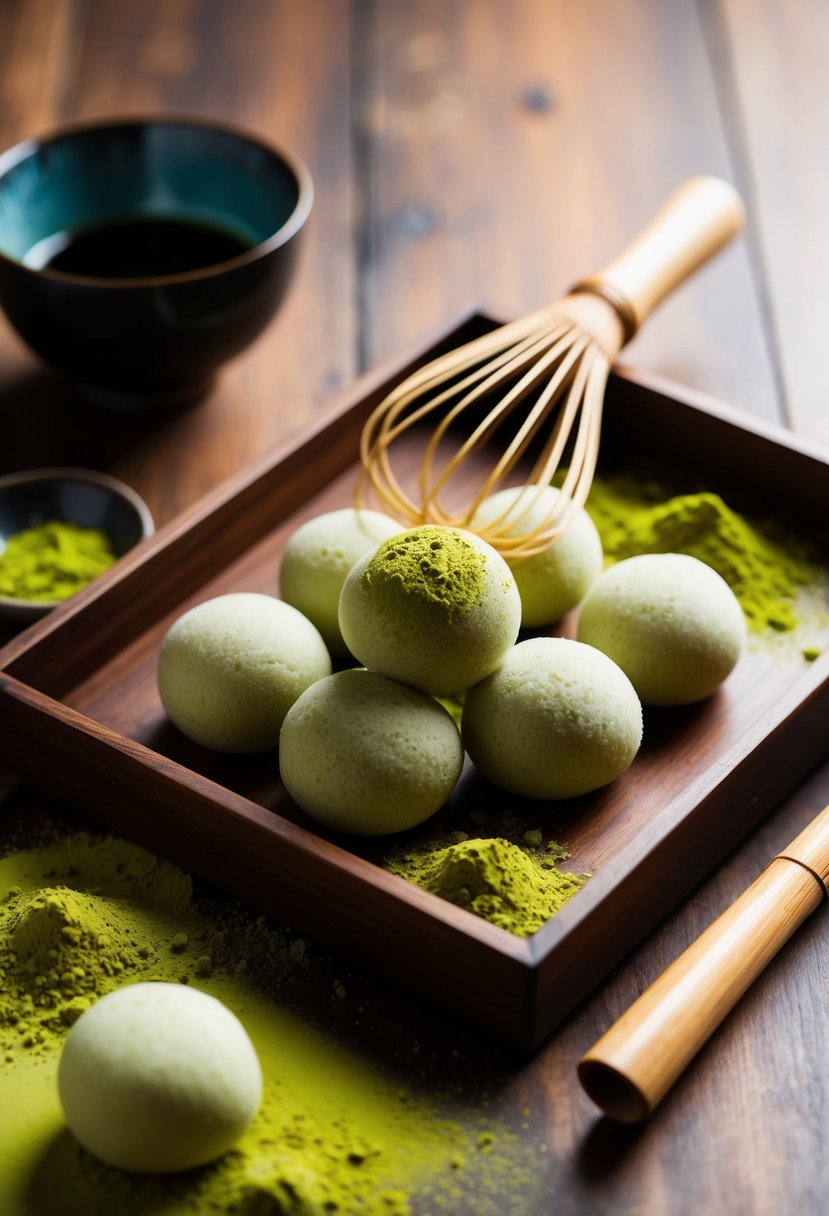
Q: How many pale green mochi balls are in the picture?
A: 8